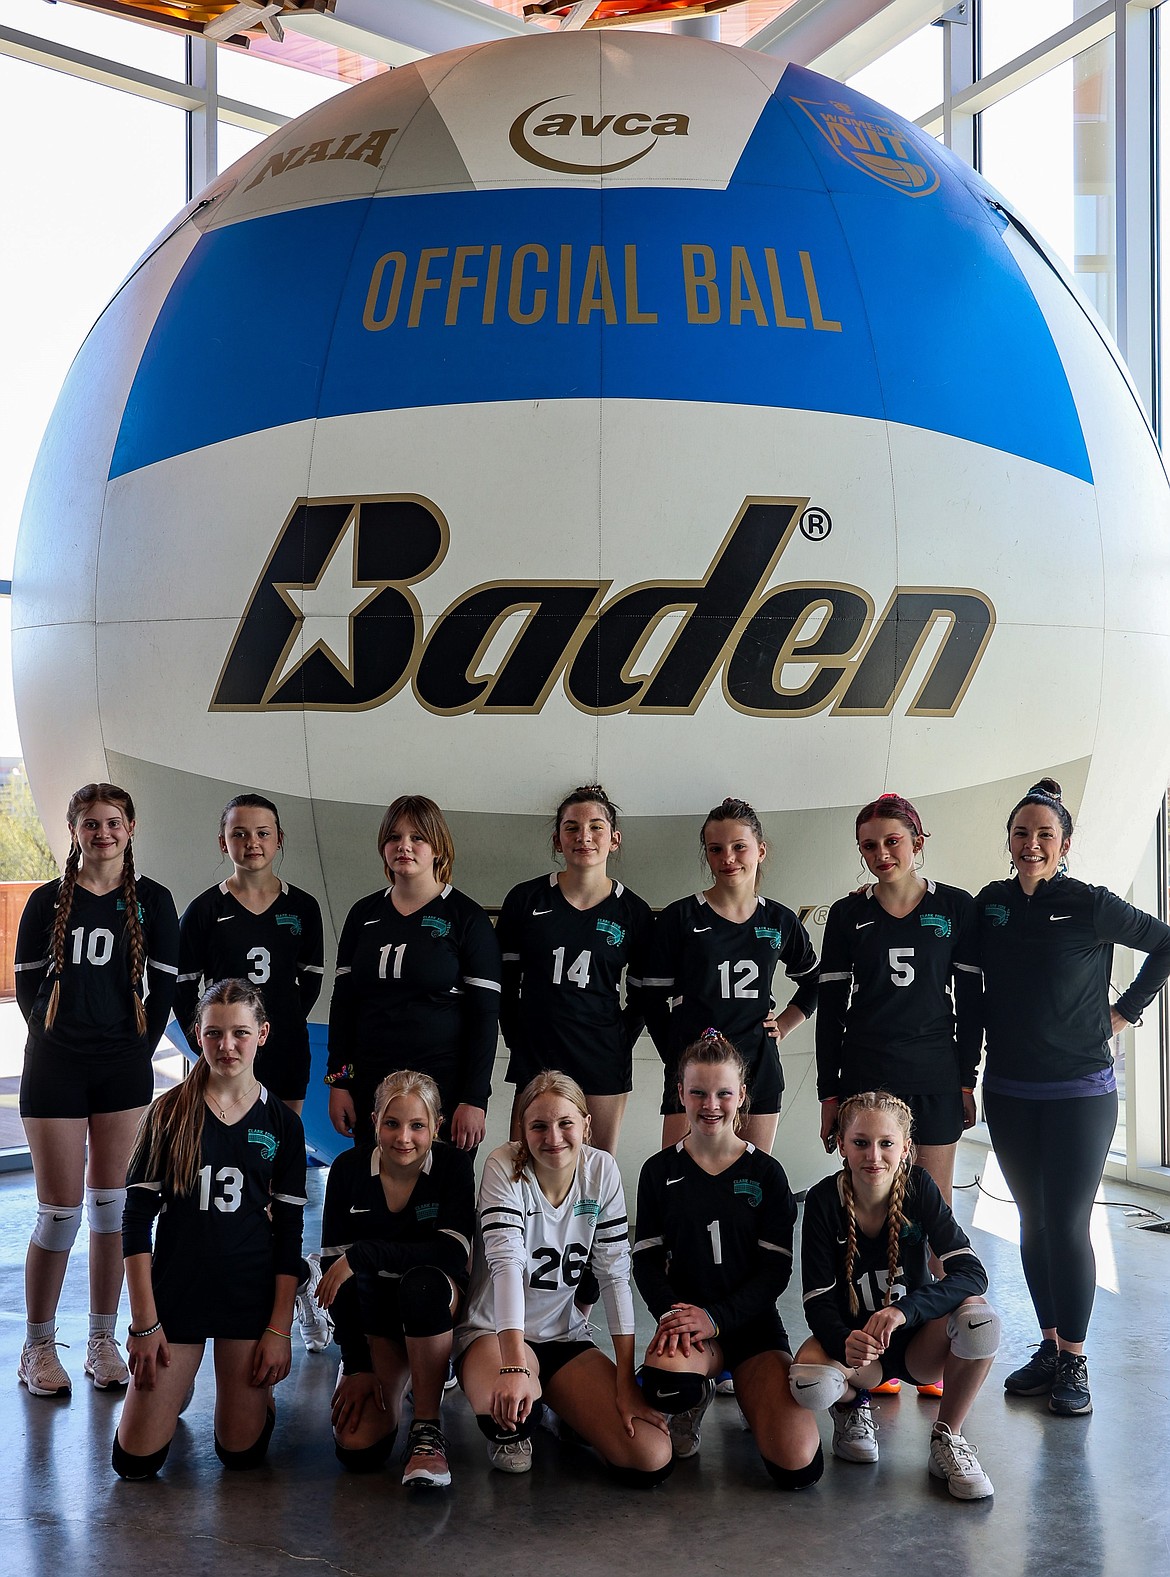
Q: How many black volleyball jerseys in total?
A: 10